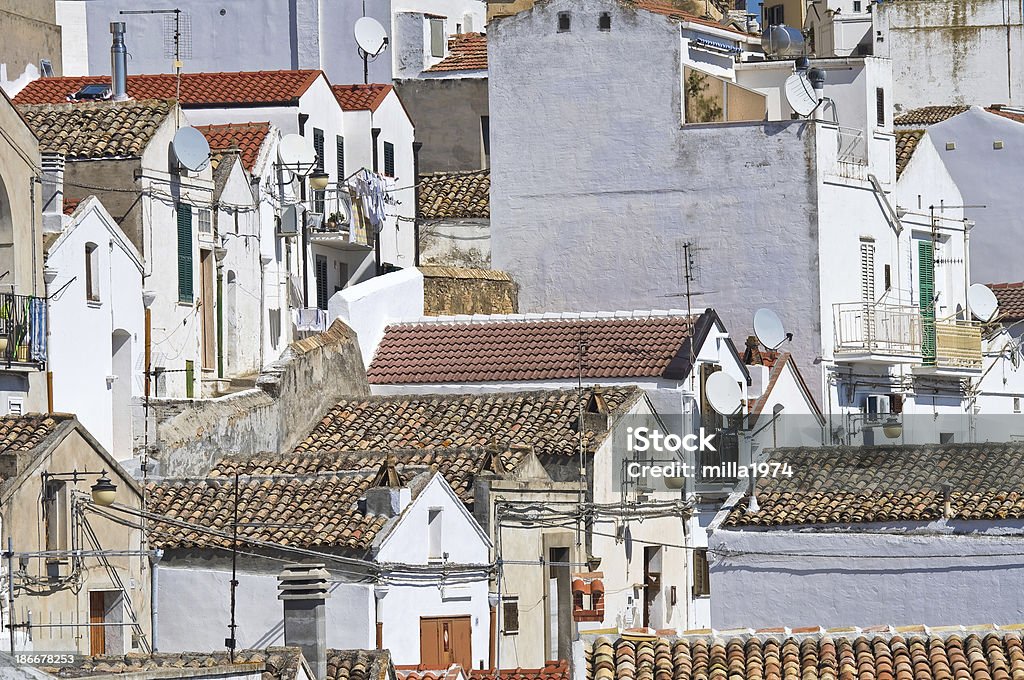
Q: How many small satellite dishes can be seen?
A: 7